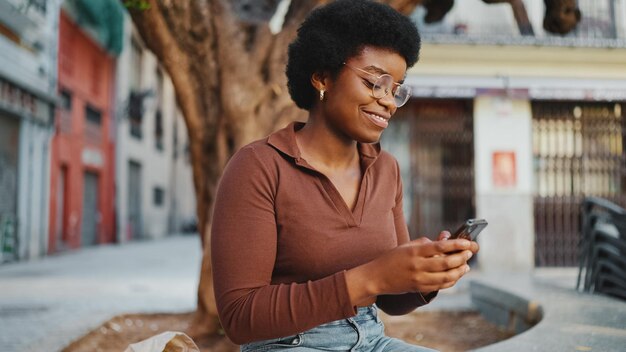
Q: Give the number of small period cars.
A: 0